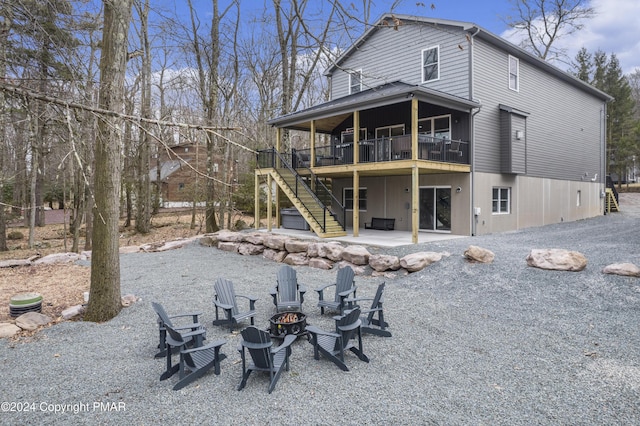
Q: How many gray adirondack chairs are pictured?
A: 8